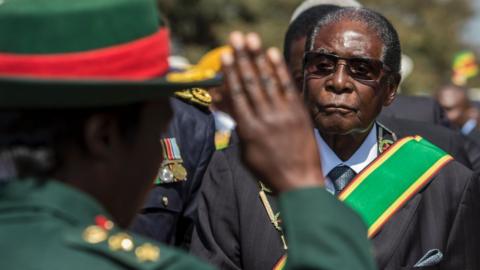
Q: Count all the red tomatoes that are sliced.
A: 0